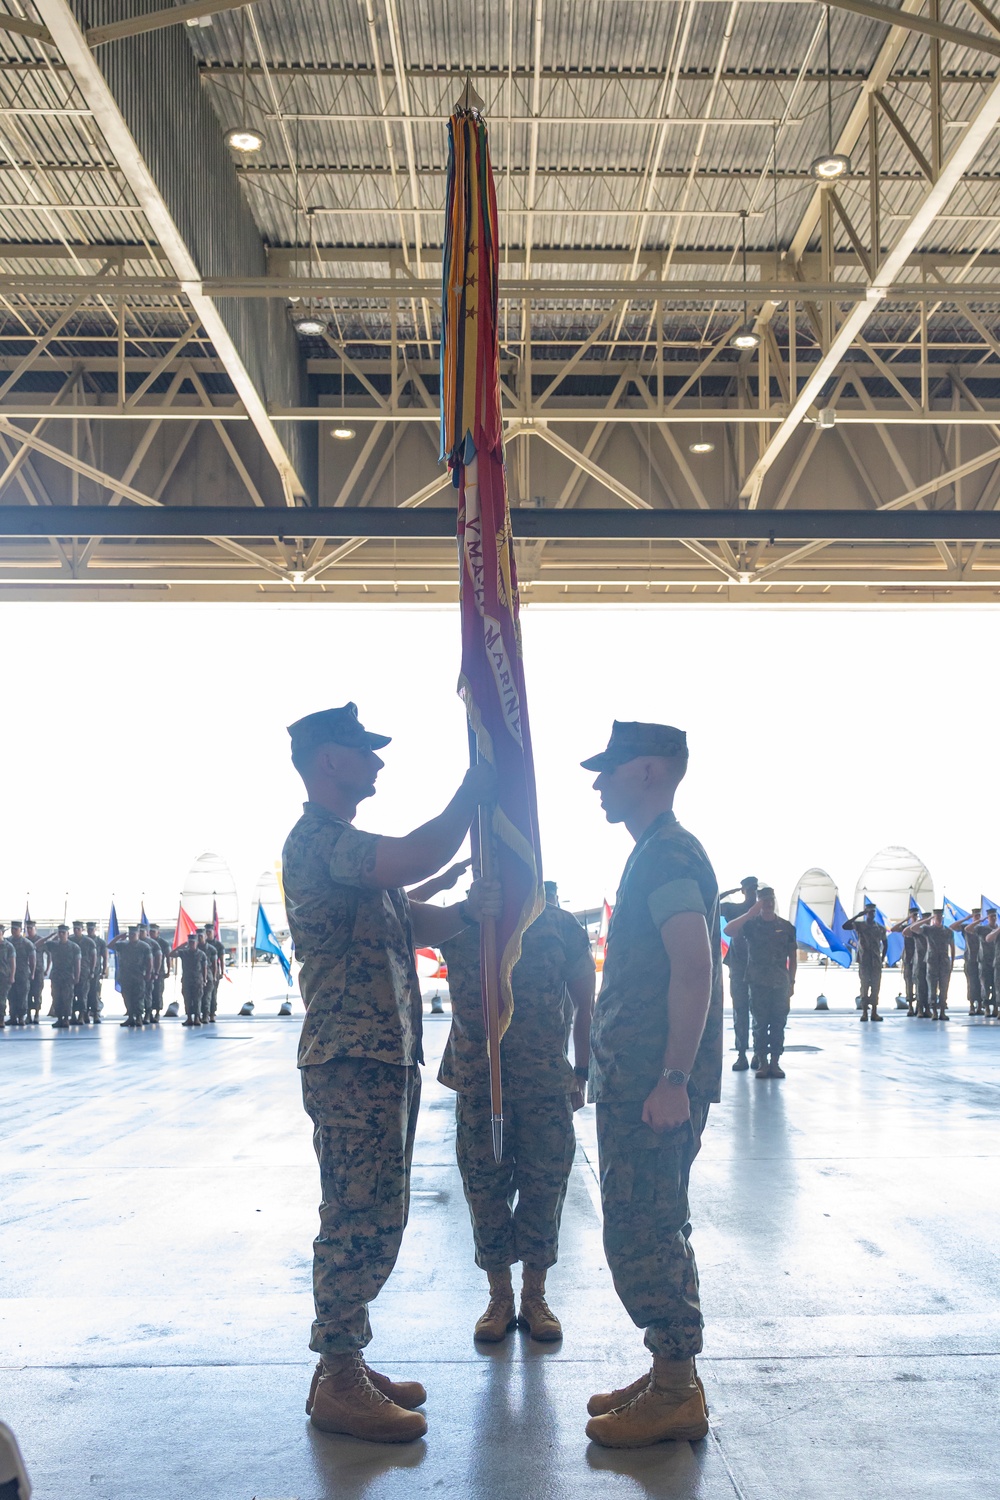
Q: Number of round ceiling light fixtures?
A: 6